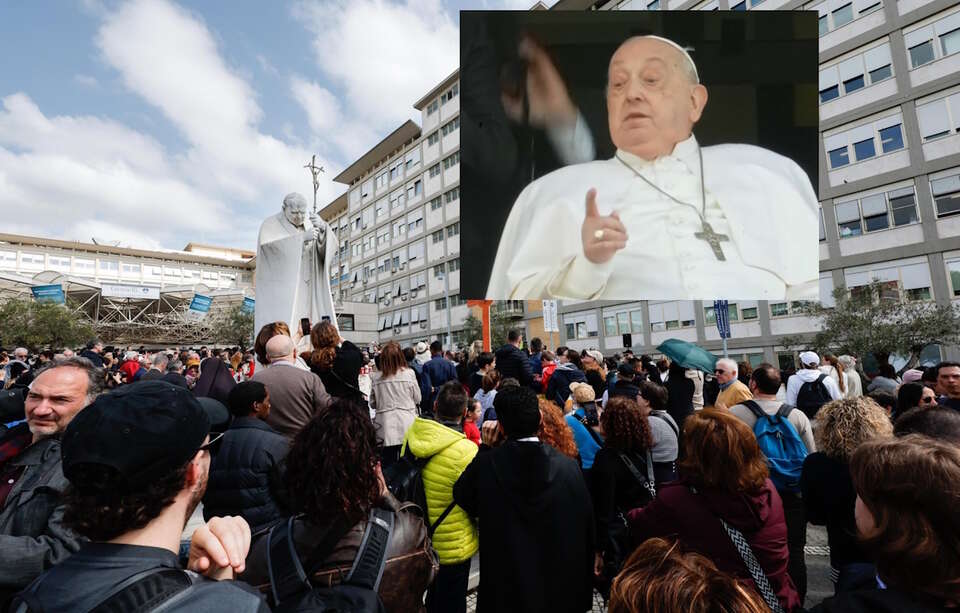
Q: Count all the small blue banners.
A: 3